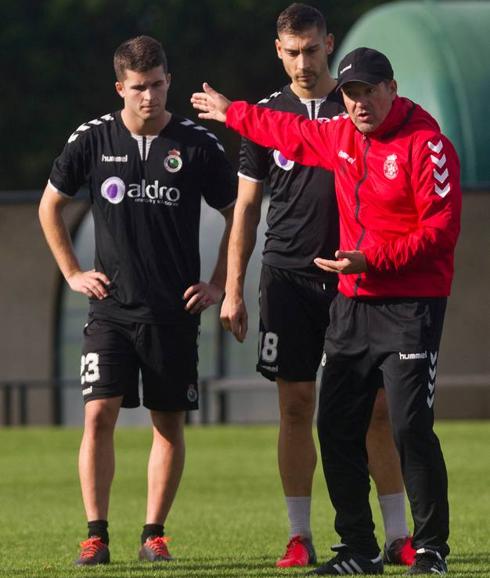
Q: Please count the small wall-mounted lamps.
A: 0